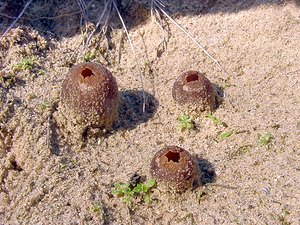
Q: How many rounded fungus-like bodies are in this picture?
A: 3